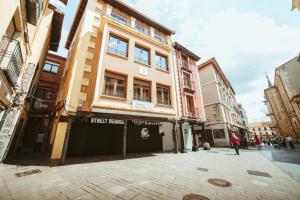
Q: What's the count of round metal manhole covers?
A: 2